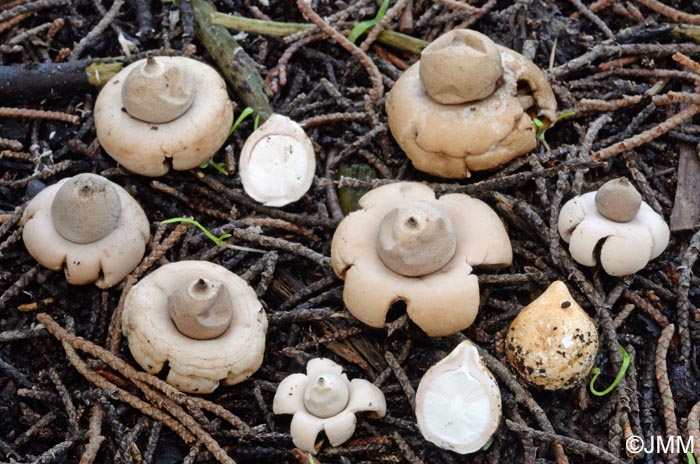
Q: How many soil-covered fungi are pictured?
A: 1